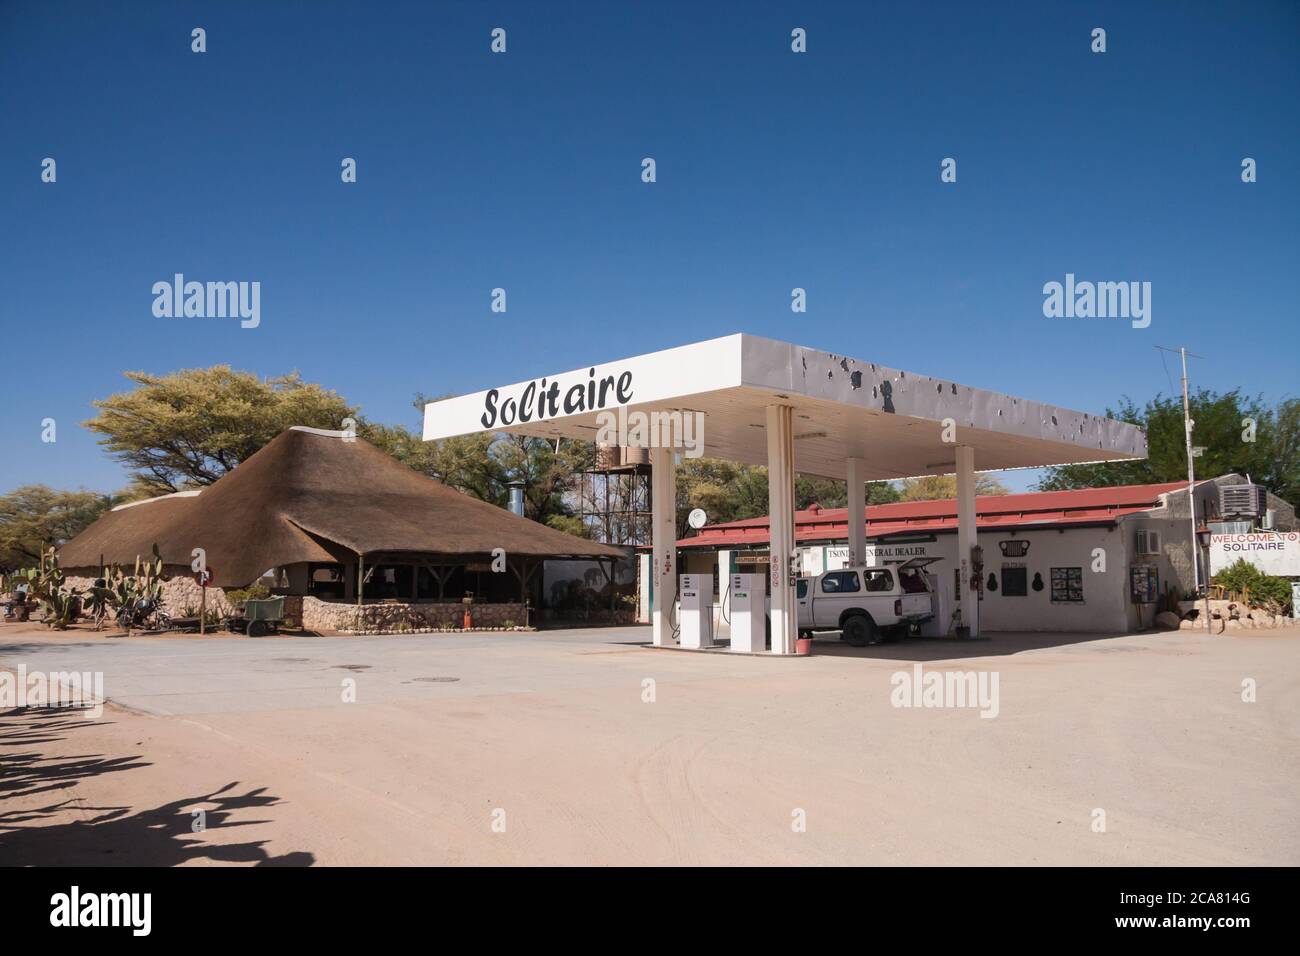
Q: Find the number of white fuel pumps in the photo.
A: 2